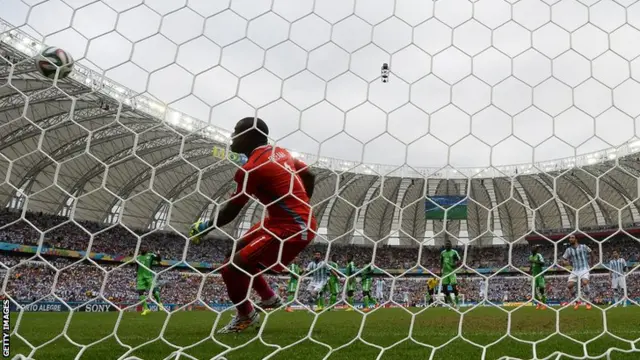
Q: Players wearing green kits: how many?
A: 7